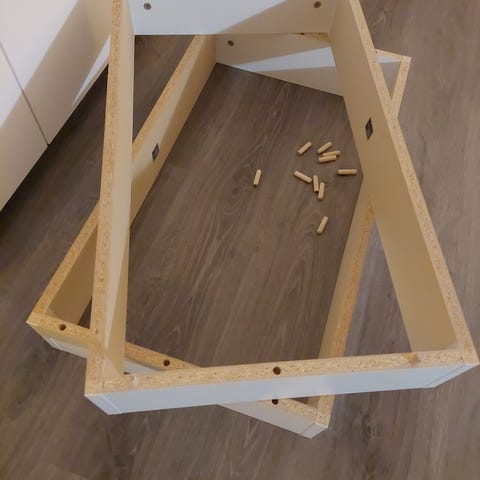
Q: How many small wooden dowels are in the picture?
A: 10